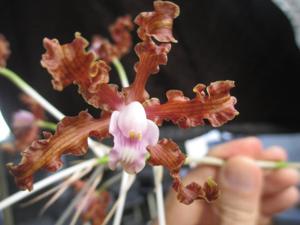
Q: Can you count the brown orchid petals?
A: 5